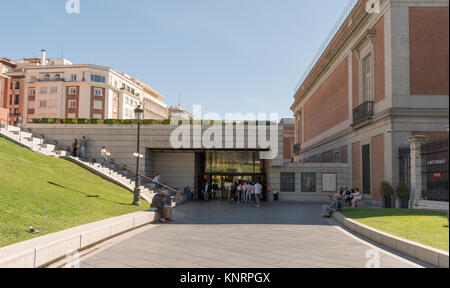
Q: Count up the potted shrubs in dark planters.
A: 2